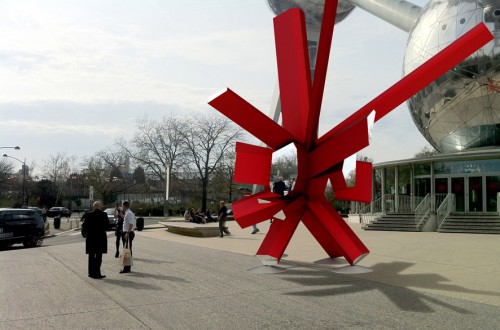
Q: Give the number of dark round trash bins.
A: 2